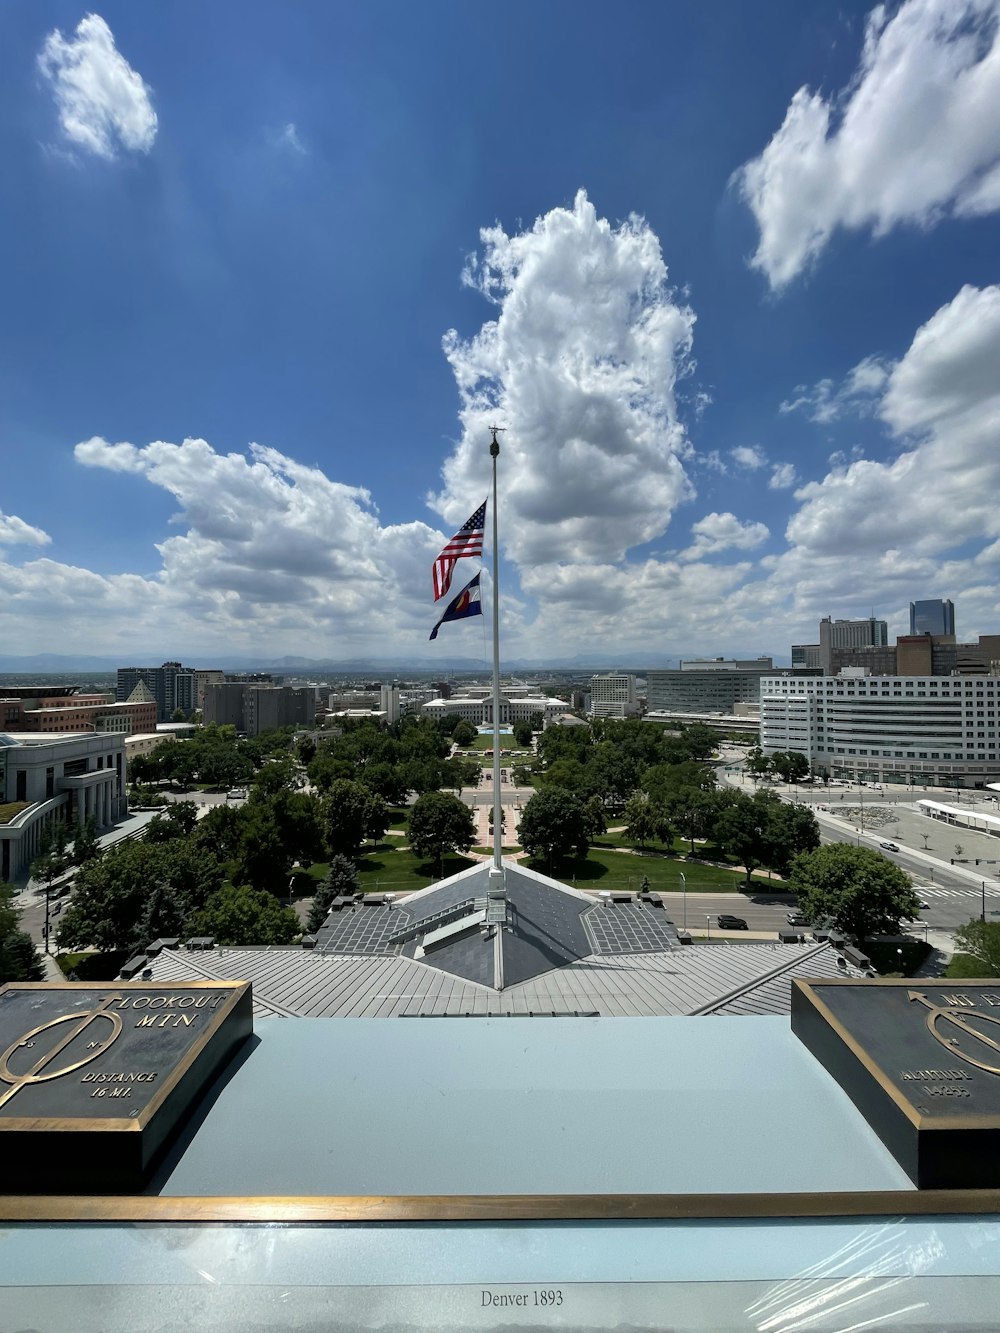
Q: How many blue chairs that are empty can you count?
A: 0